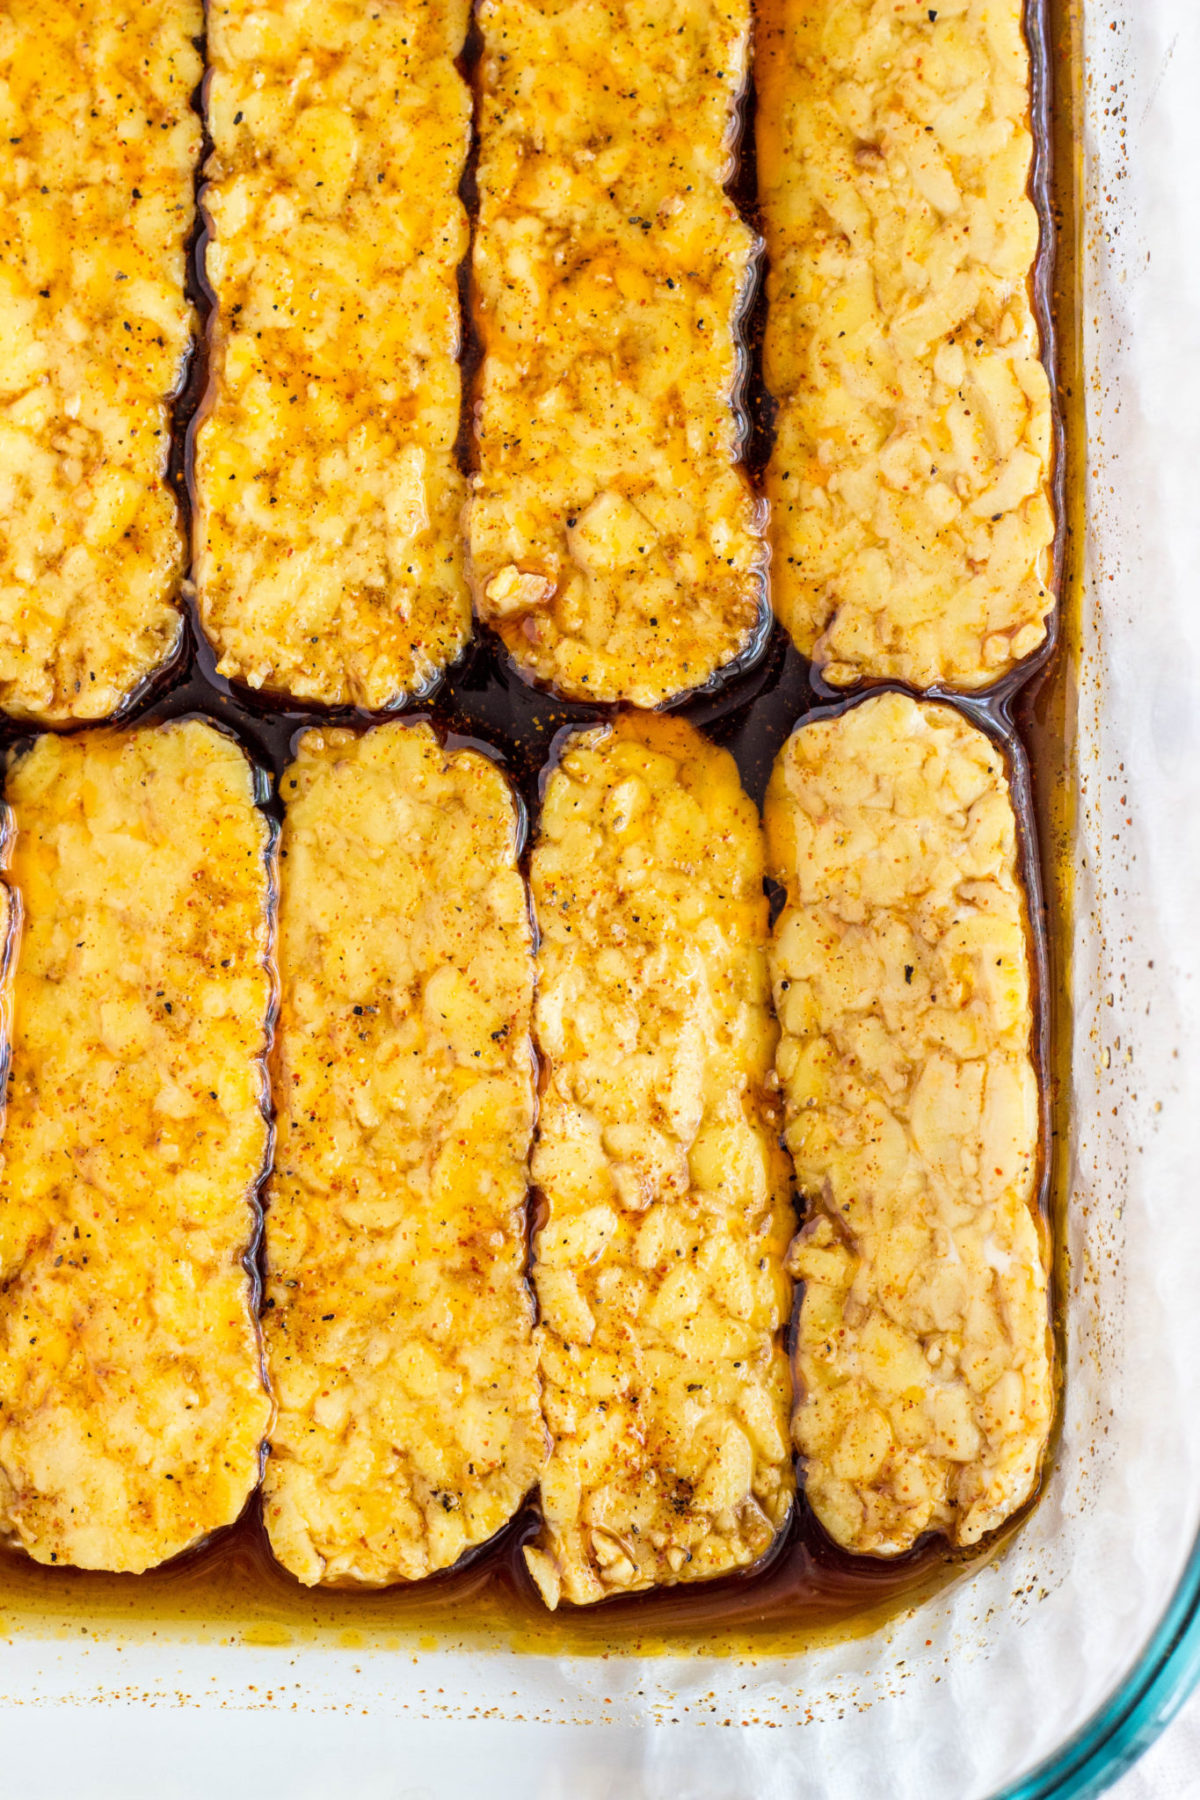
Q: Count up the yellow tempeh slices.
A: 8